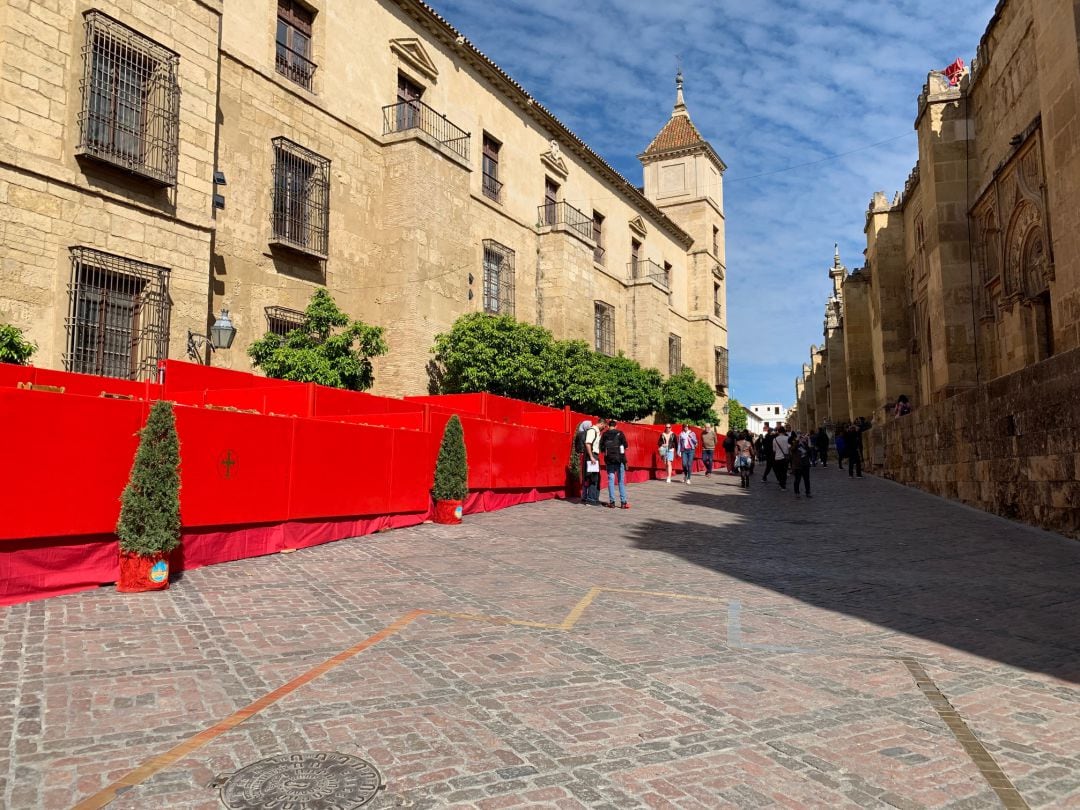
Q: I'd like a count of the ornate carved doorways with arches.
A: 1